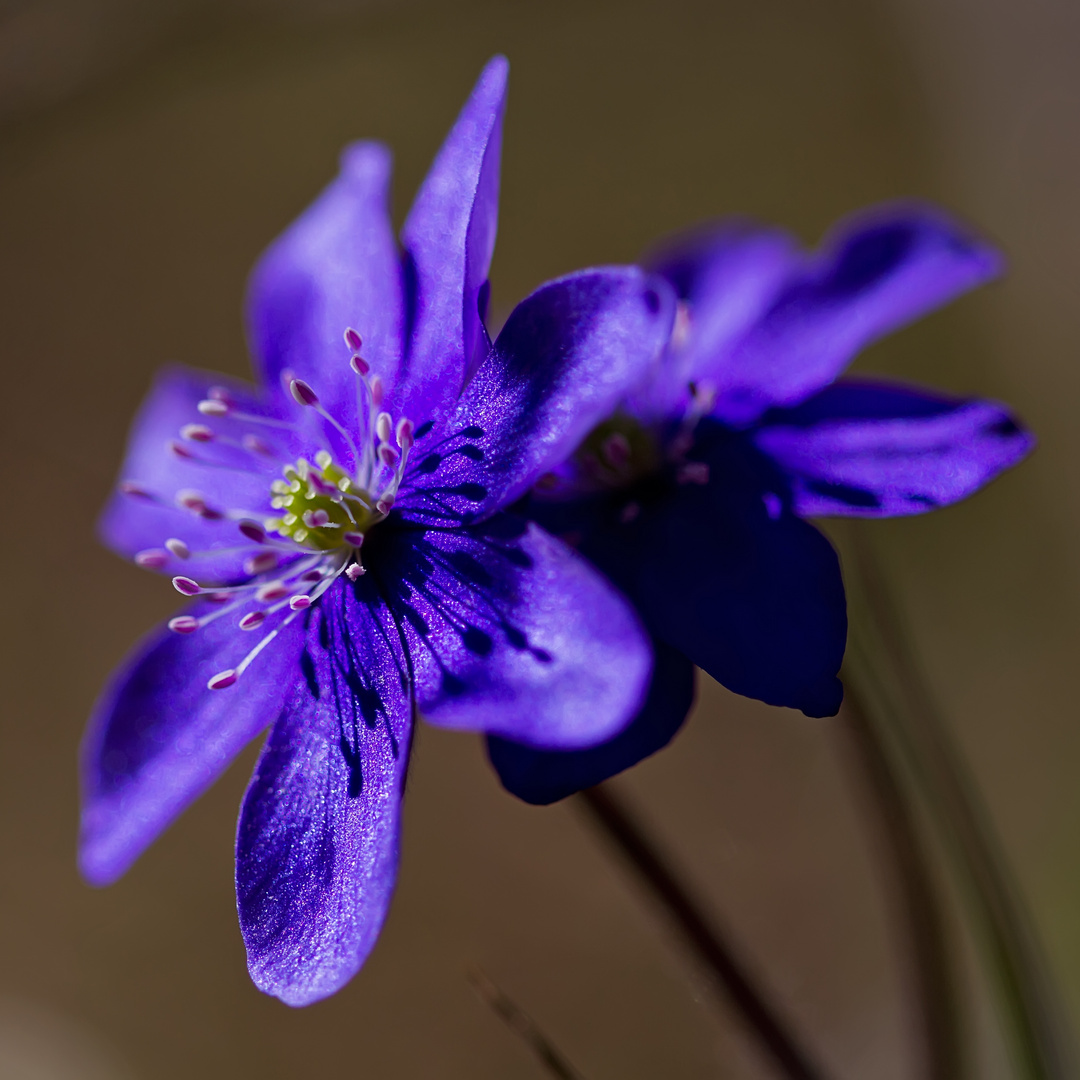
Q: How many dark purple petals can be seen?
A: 2